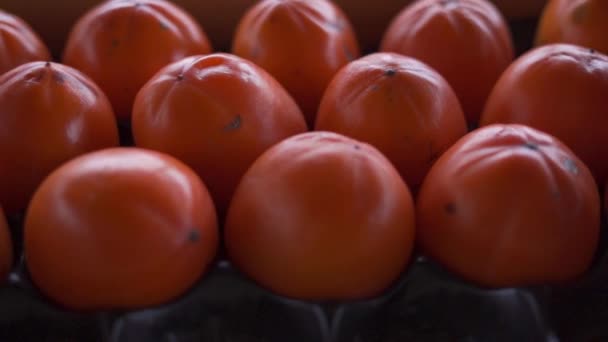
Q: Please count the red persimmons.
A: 13